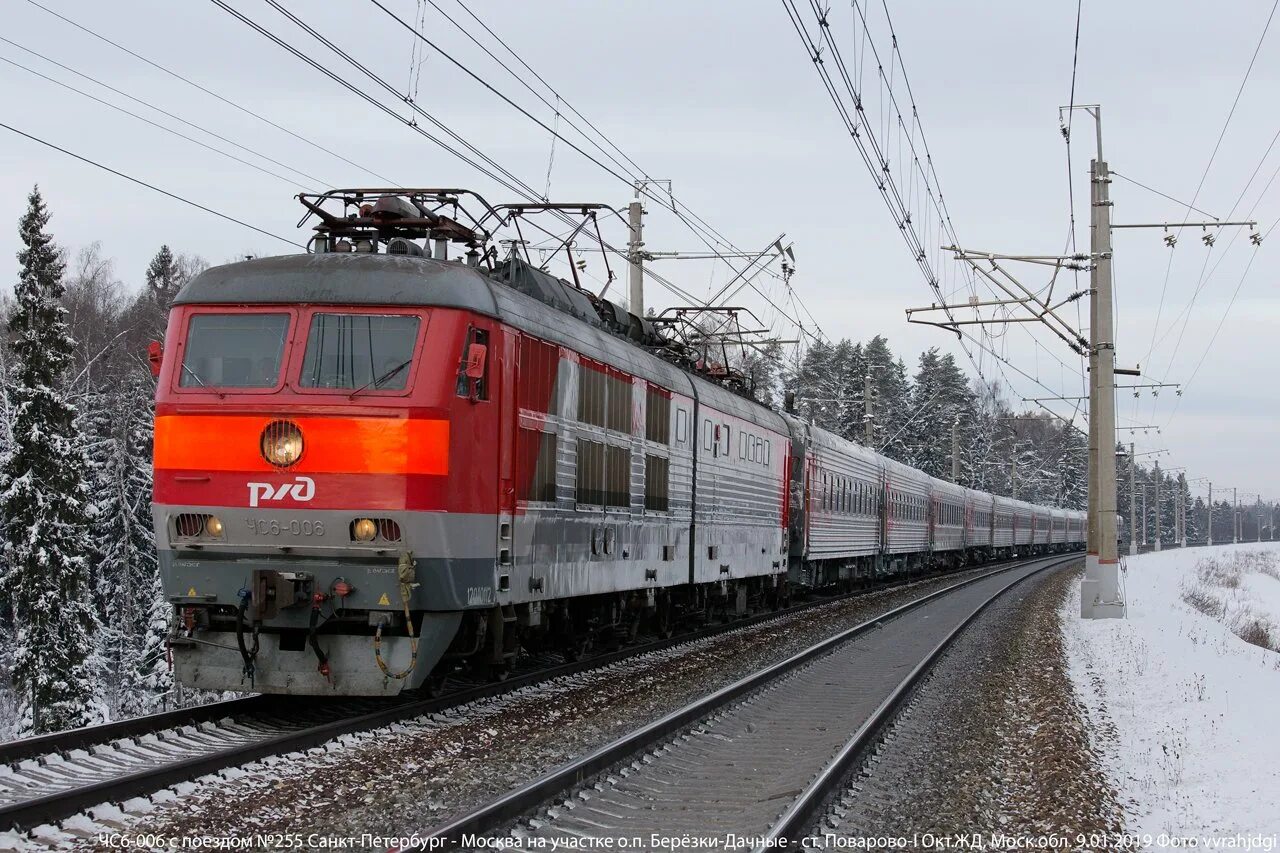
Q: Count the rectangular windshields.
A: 2